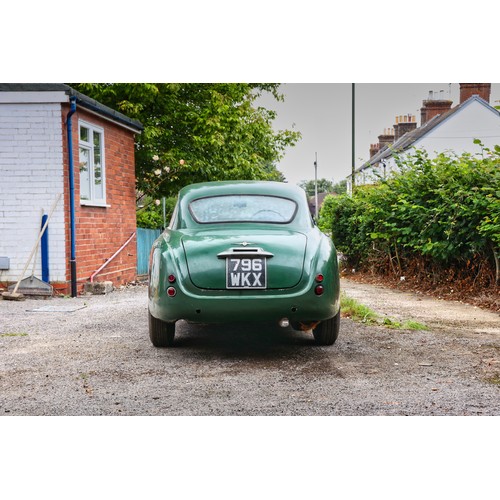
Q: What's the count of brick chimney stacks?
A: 5